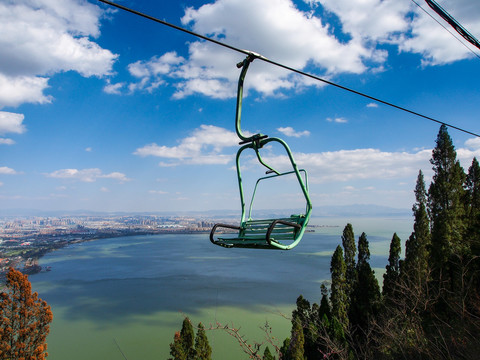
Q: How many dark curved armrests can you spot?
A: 2